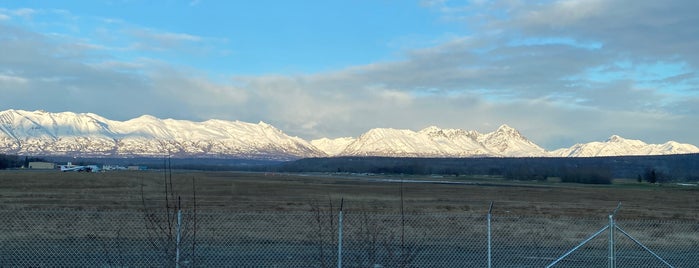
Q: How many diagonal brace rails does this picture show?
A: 2